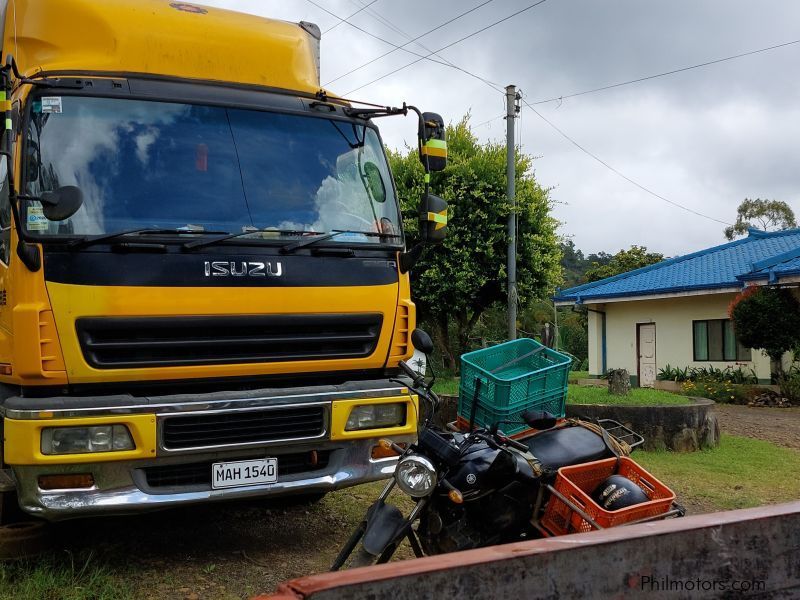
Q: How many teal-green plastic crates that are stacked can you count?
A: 2